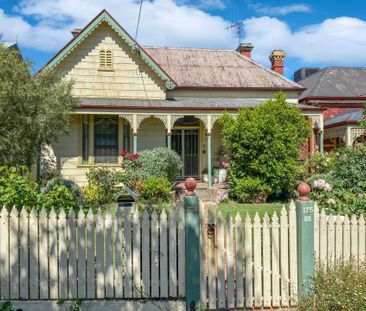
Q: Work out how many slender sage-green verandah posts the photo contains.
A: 4